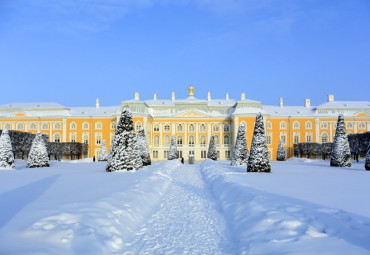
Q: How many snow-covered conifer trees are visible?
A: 12